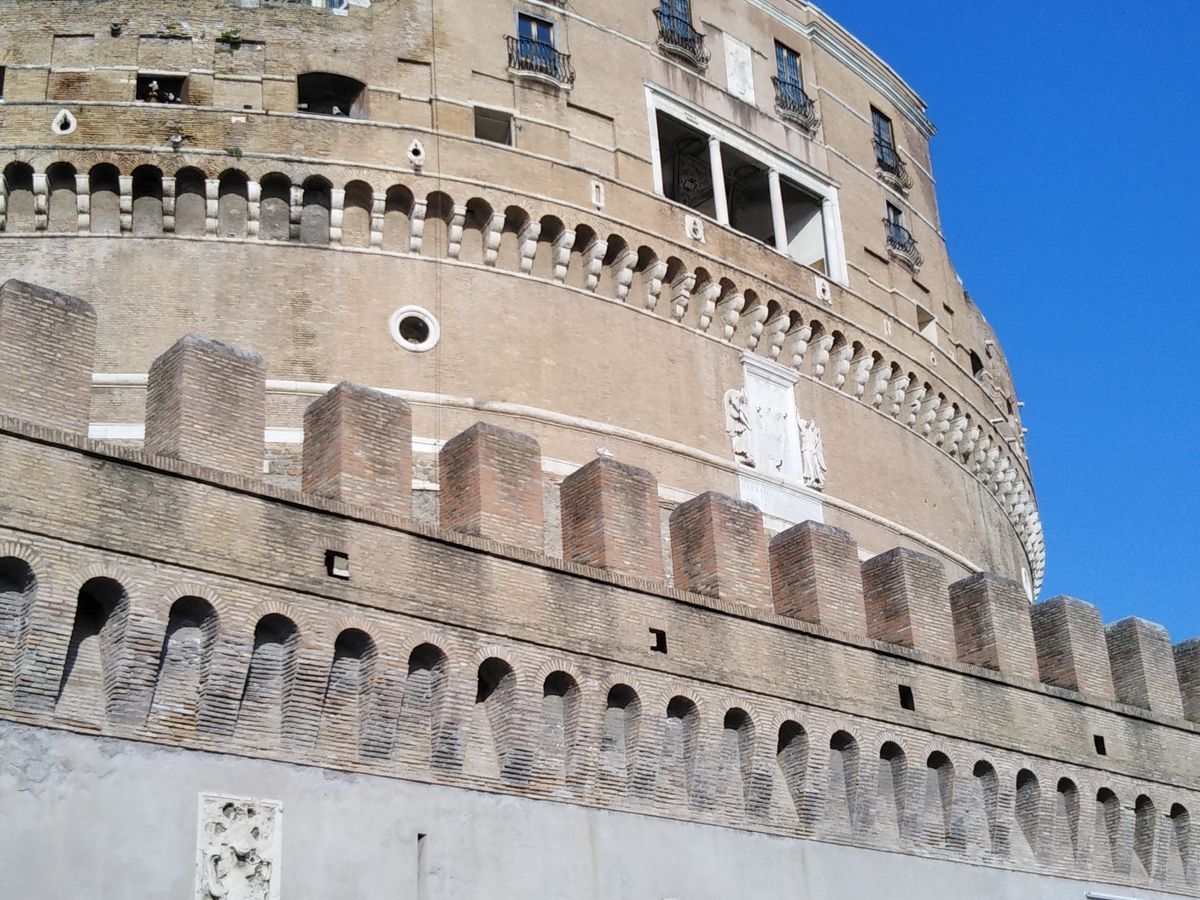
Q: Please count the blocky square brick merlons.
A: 12